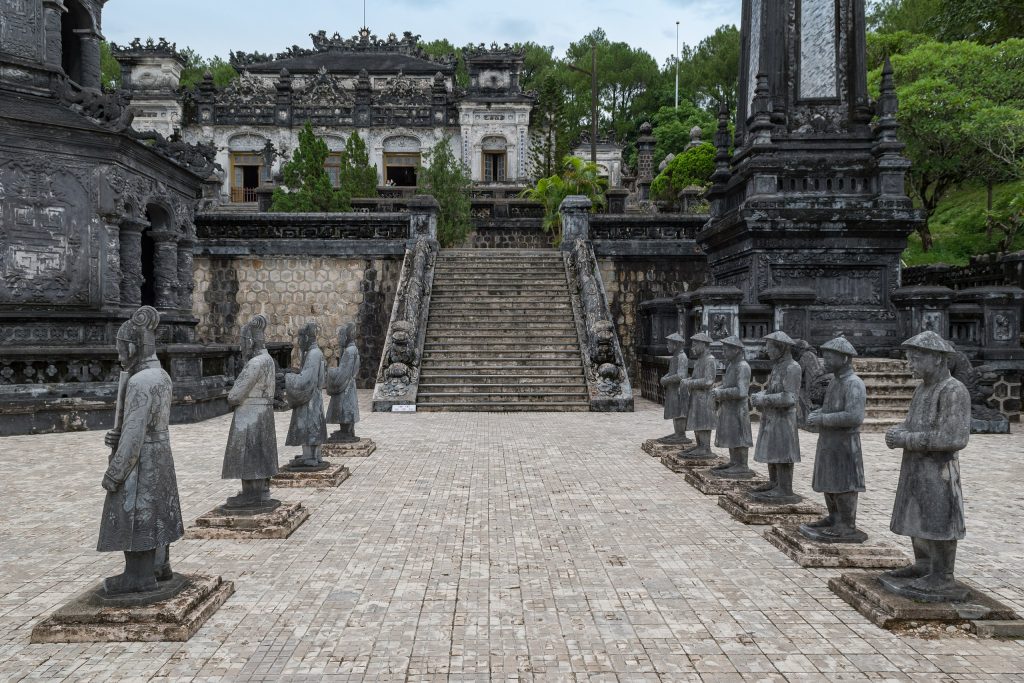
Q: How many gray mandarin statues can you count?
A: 10